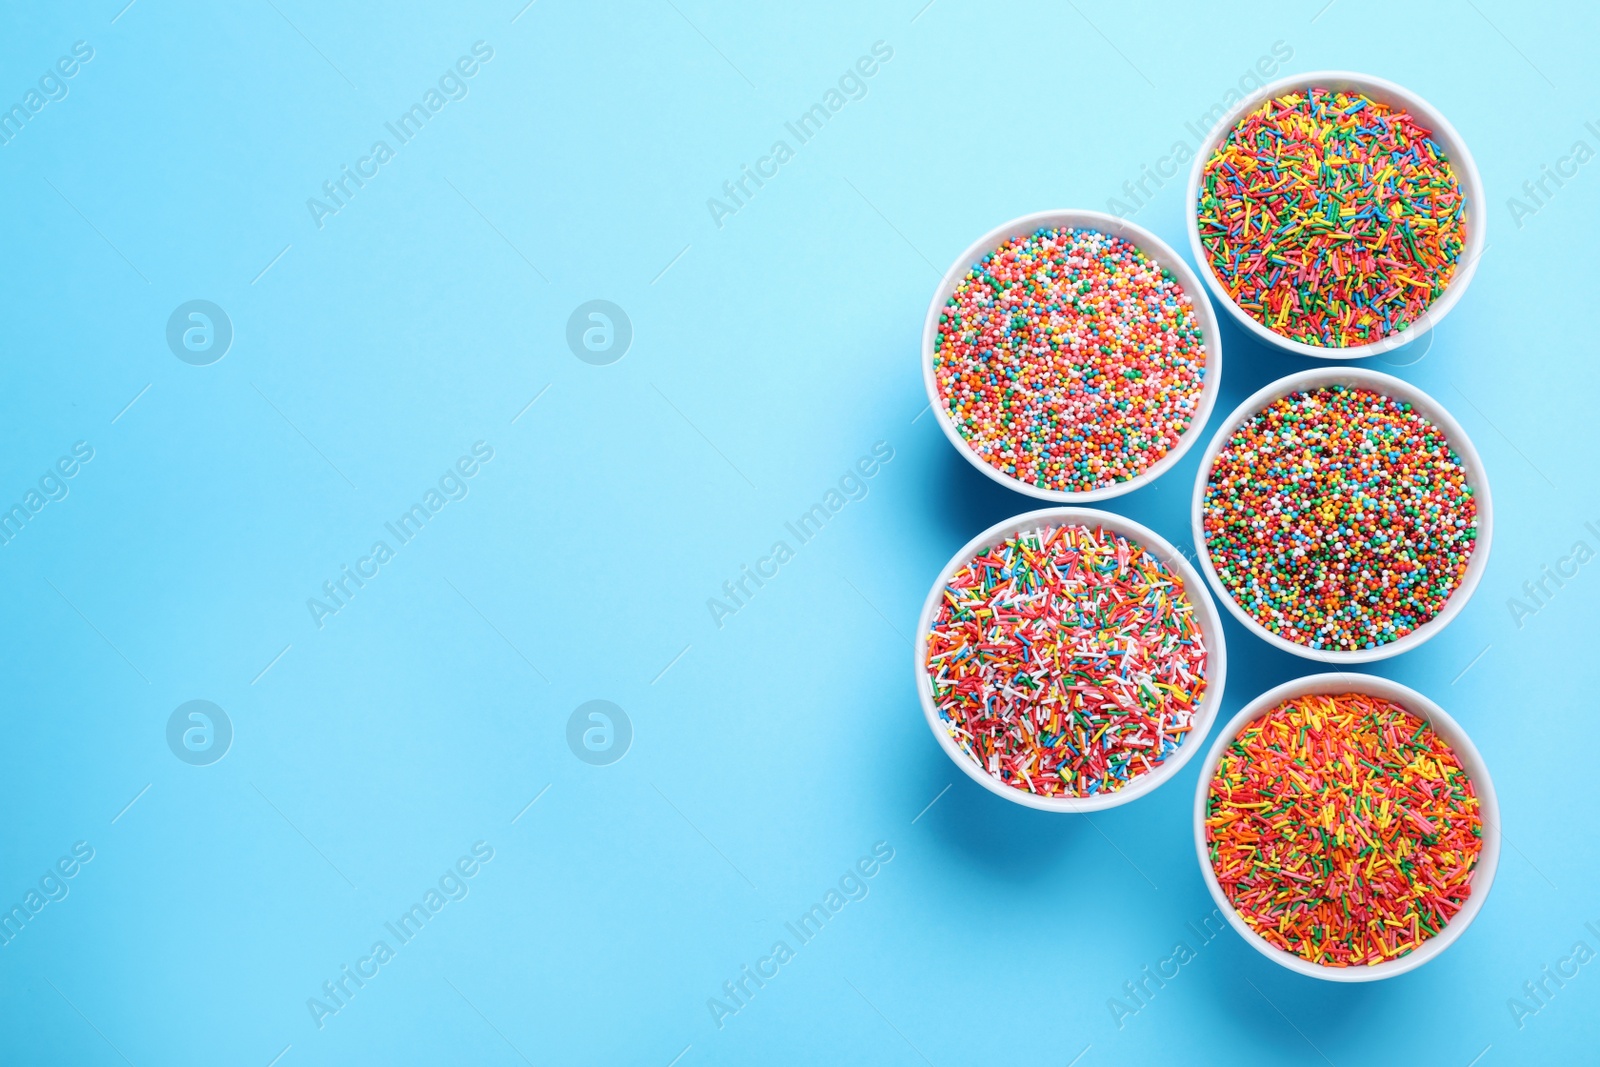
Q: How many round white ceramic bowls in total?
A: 5